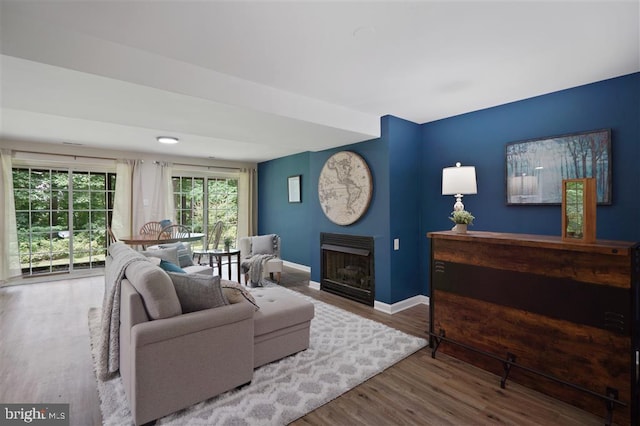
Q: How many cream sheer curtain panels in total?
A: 4